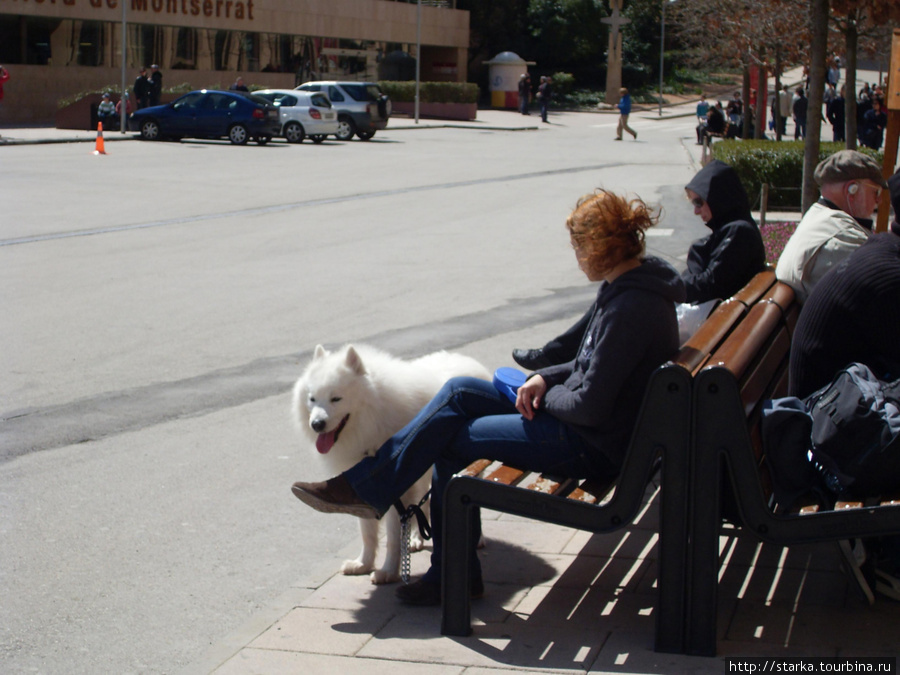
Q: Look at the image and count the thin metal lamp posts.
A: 3